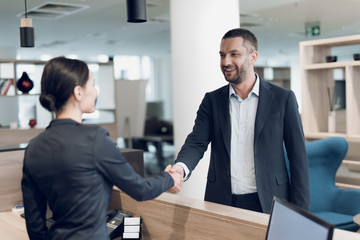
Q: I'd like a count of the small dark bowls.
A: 2